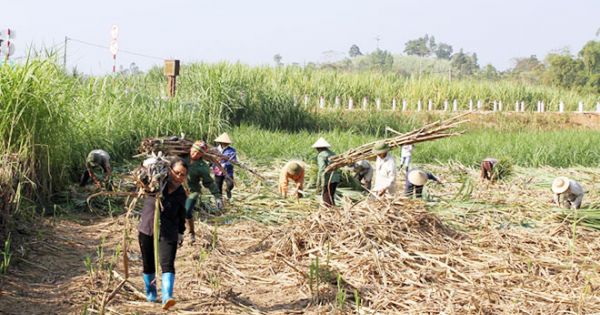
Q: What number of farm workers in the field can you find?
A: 12